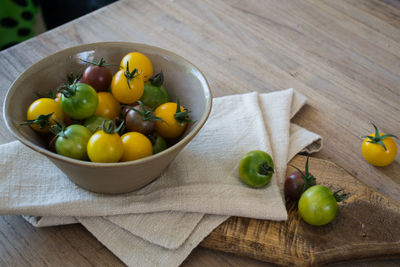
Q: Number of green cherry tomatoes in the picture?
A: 7